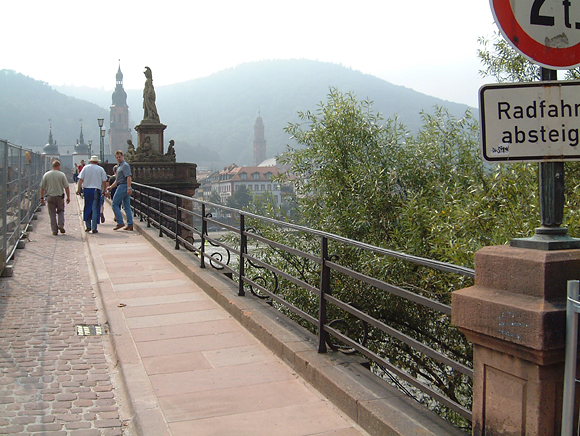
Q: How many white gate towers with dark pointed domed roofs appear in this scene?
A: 2